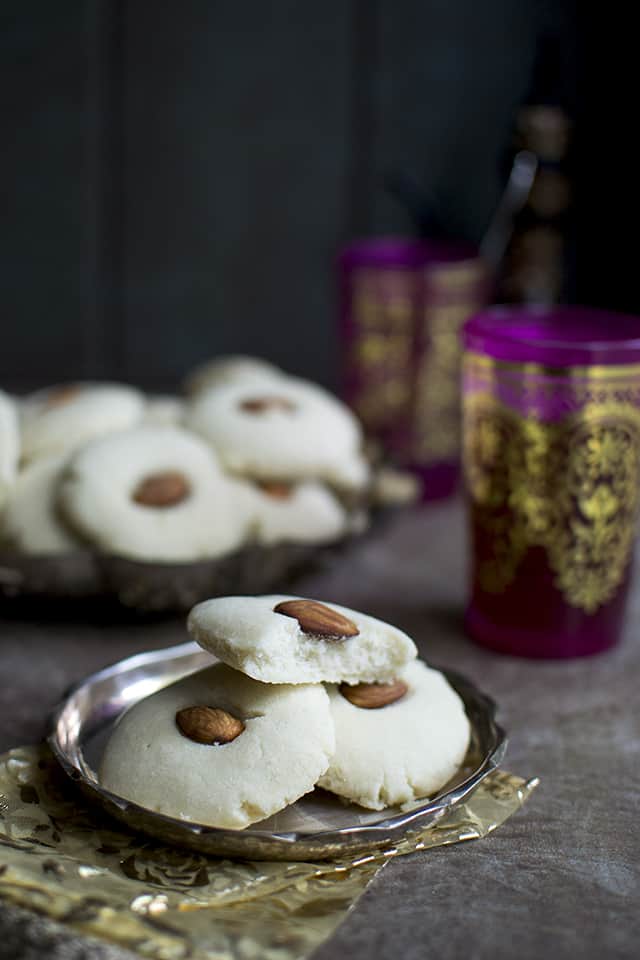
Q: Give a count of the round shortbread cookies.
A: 11